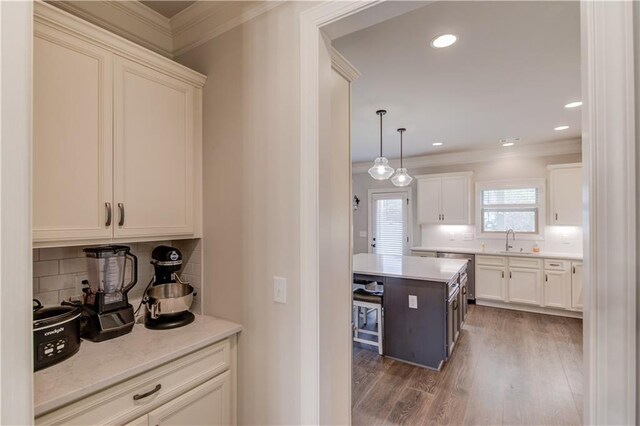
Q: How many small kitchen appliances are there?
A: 3